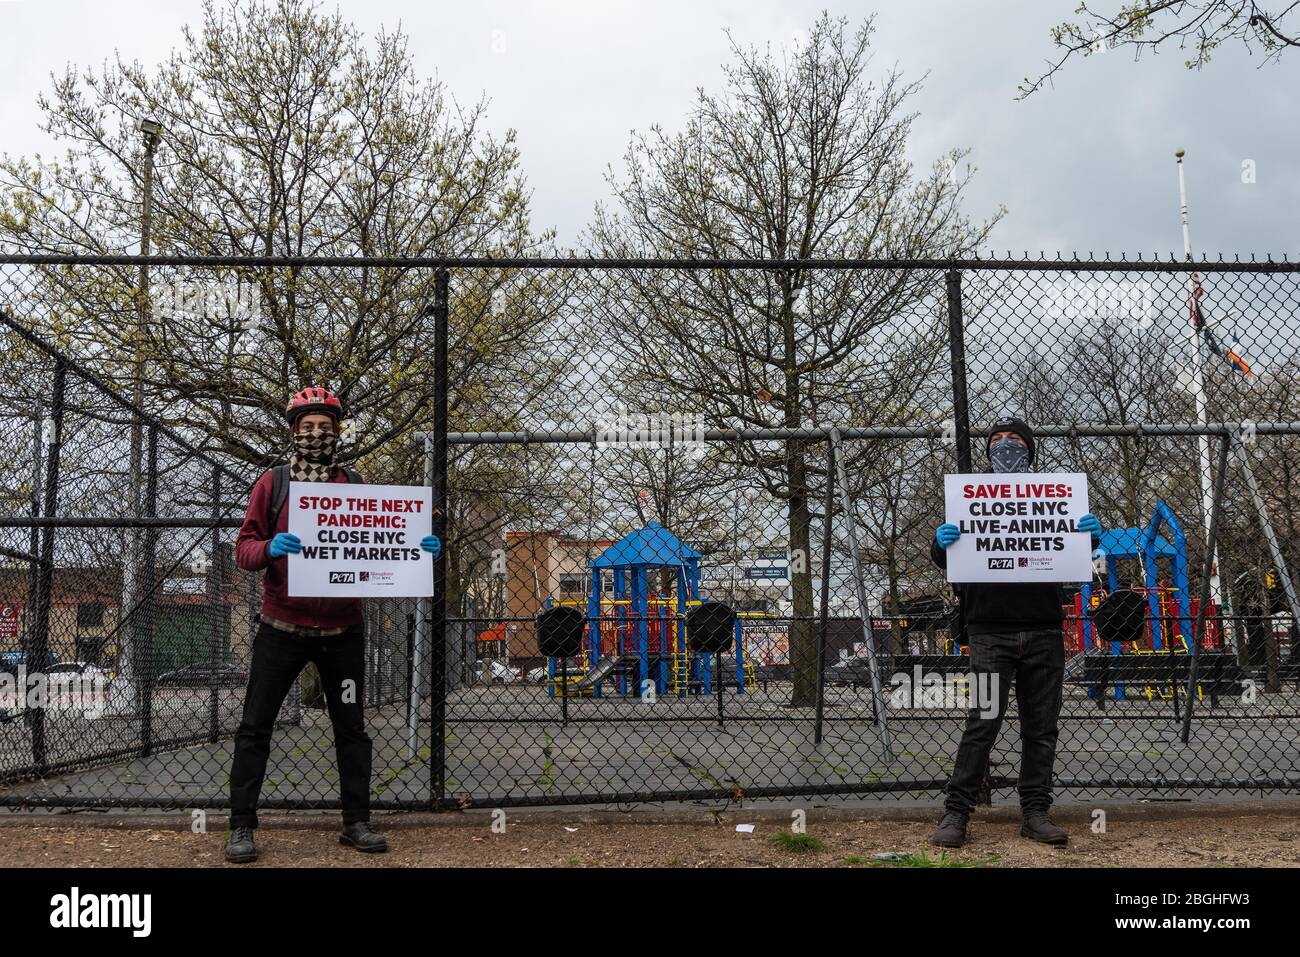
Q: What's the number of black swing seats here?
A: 3